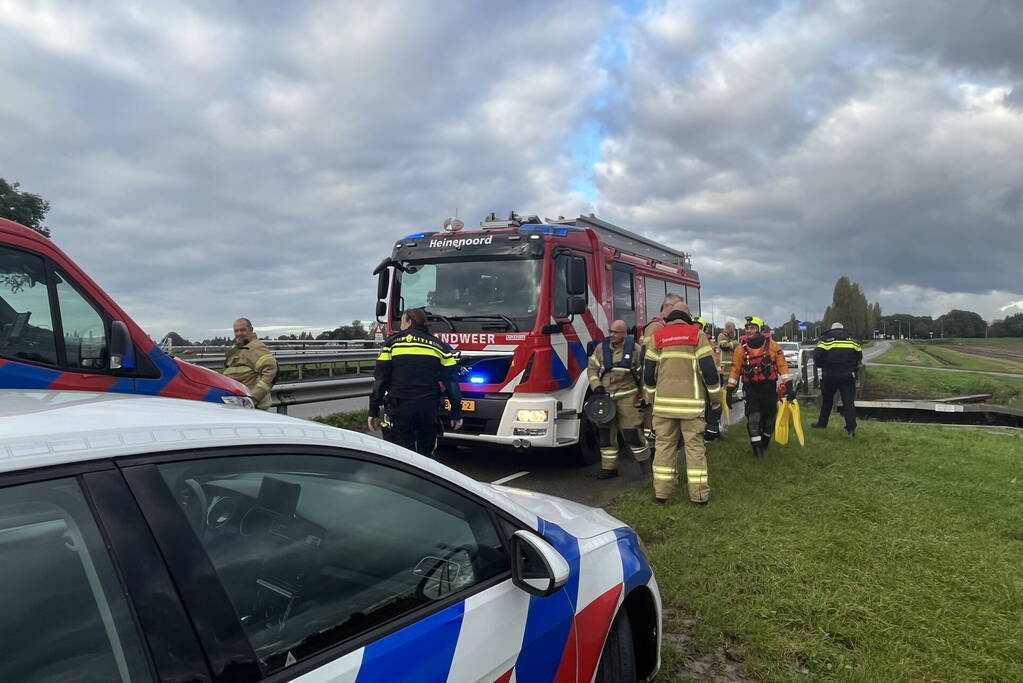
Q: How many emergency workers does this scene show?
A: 9